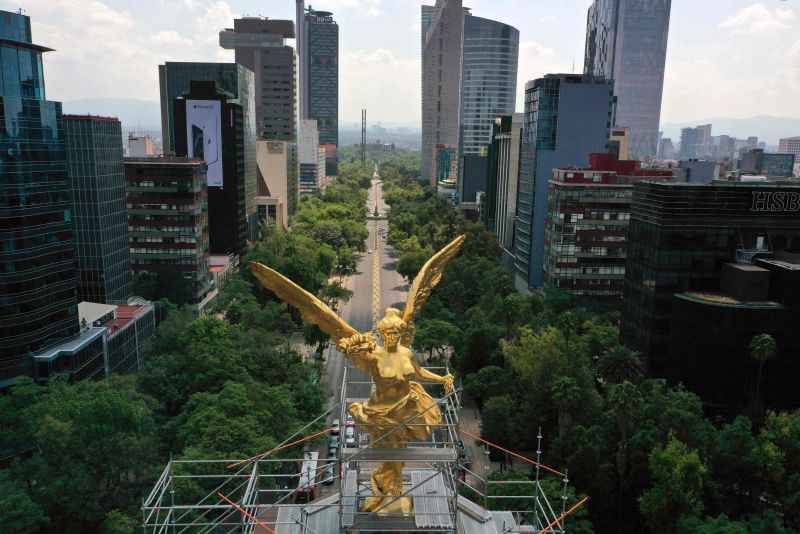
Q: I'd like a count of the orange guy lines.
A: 4